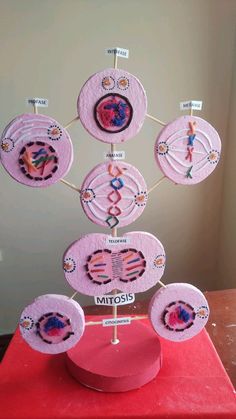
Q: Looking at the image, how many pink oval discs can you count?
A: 7